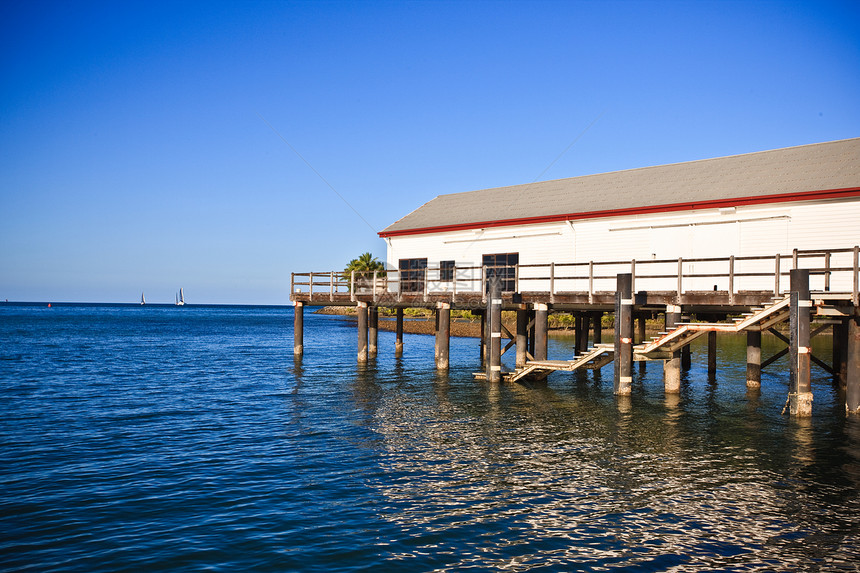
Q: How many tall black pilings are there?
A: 3